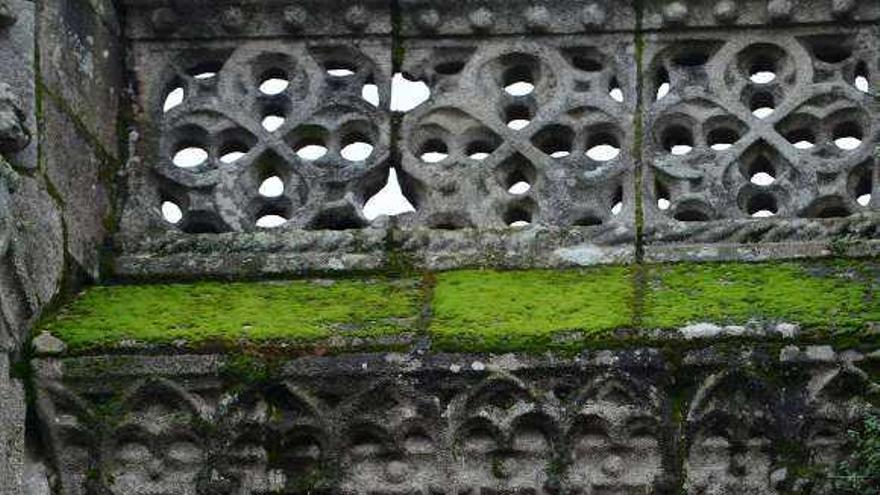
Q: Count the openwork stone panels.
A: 3